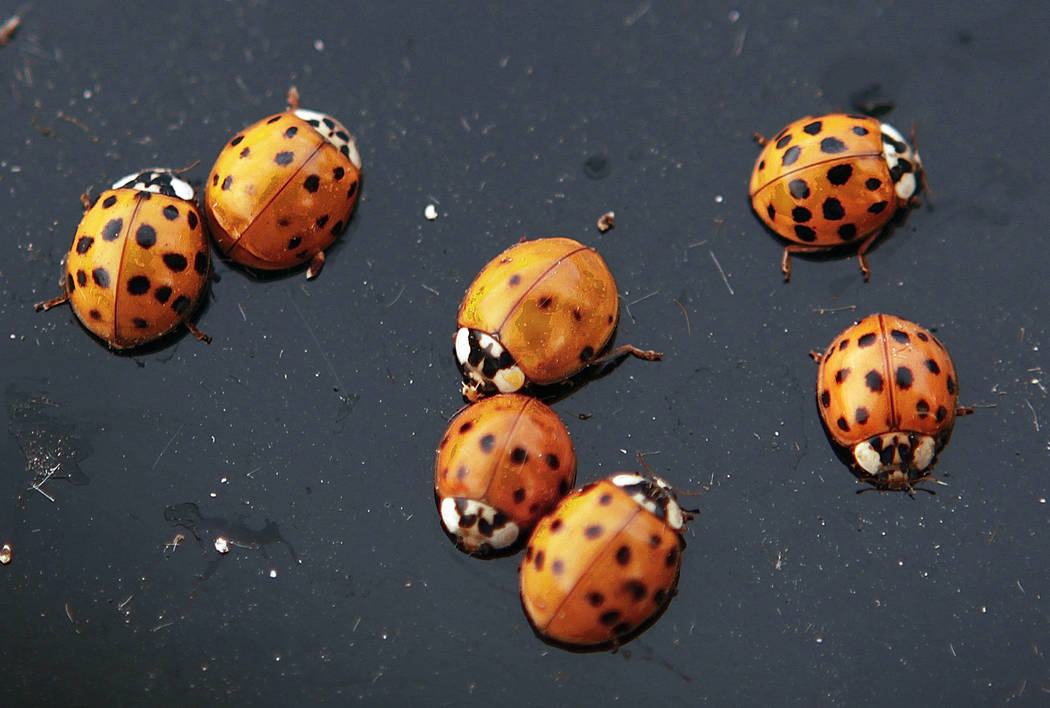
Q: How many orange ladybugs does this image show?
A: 7